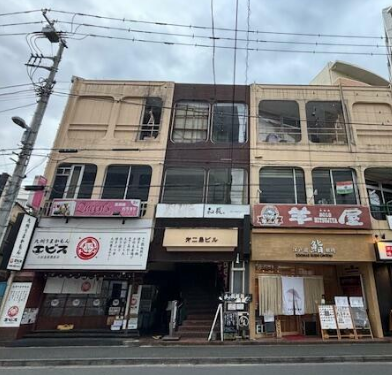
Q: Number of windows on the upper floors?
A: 12